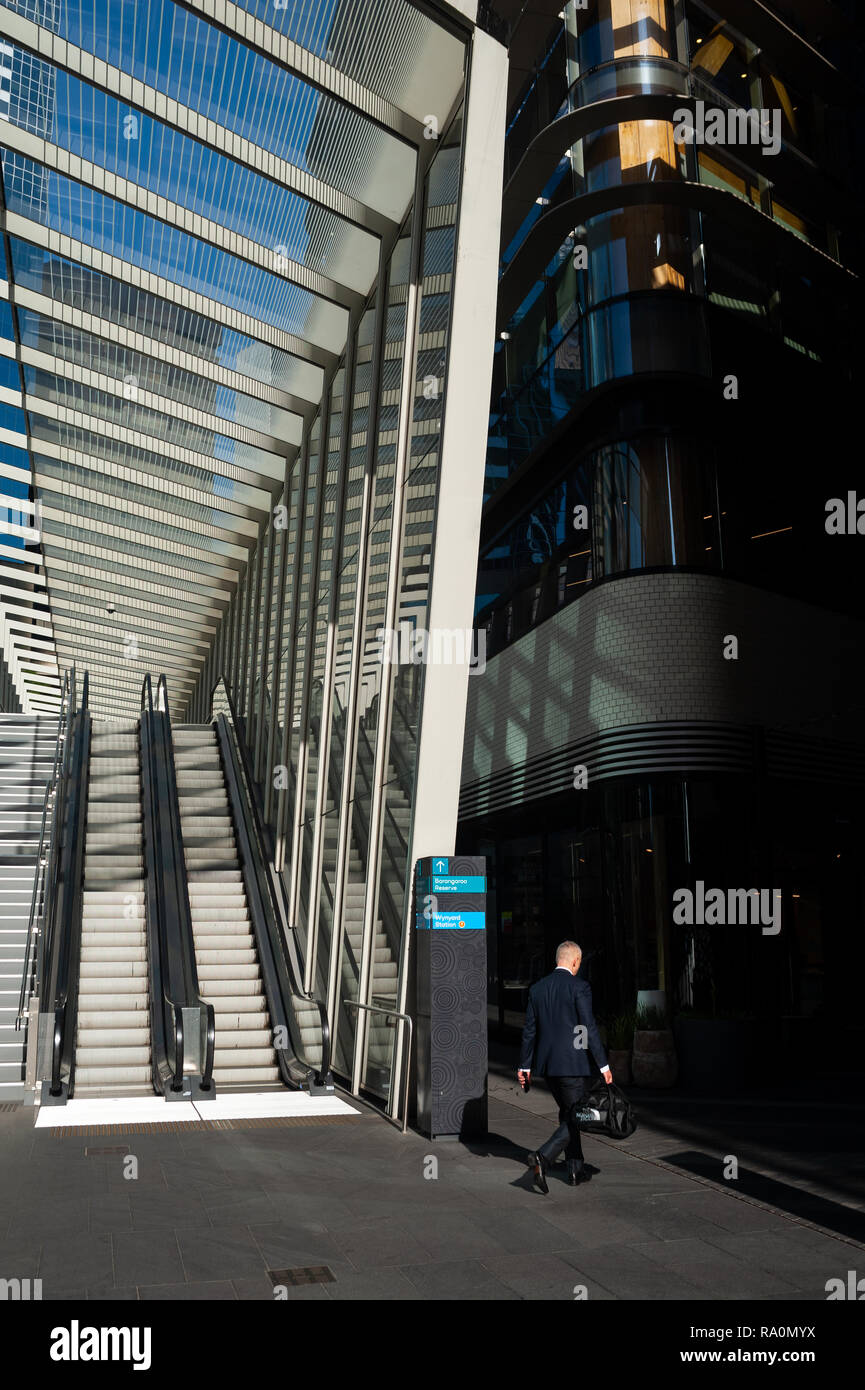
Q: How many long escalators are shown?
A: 2